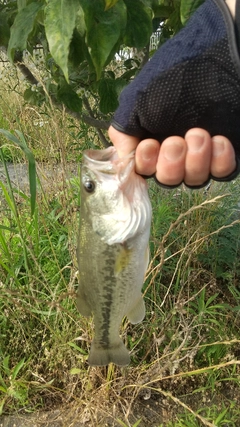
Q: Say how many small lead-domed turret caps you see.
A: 0